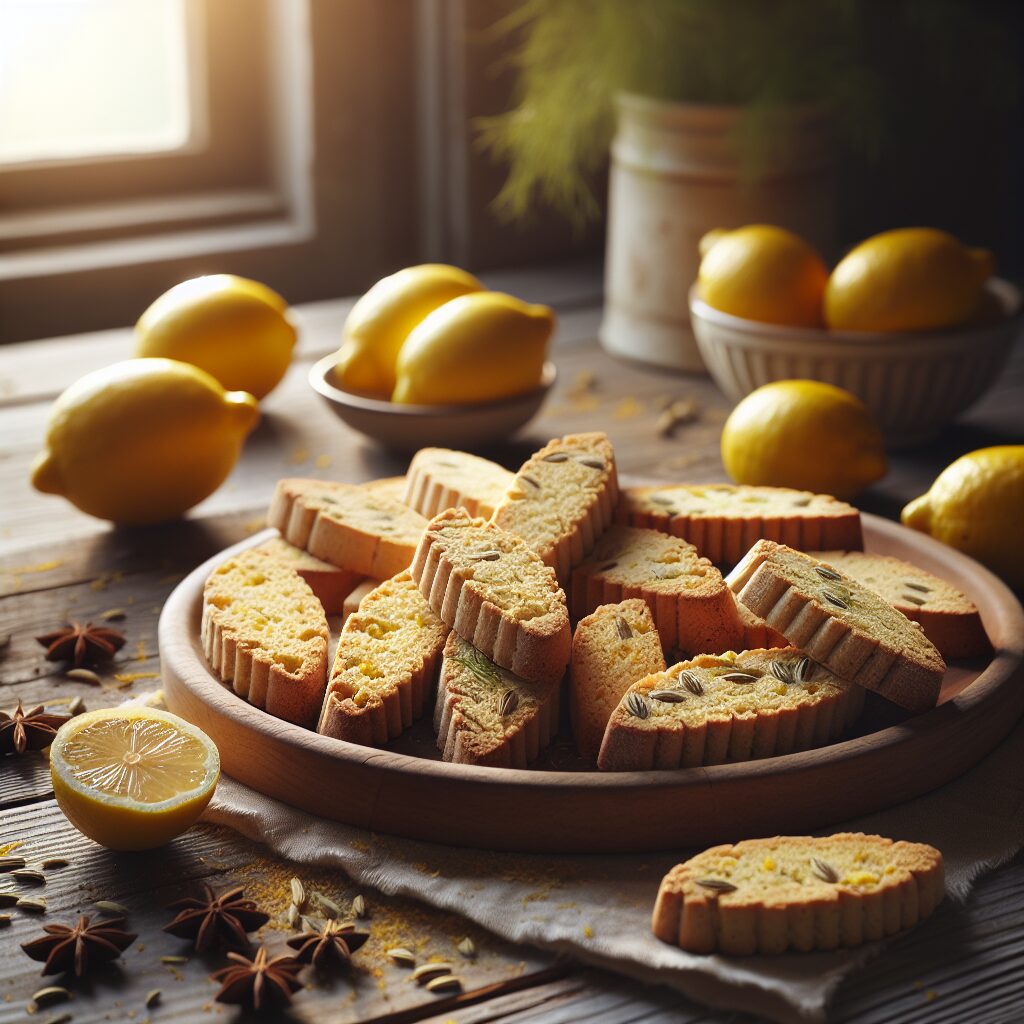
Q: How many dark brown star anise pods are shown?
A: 6